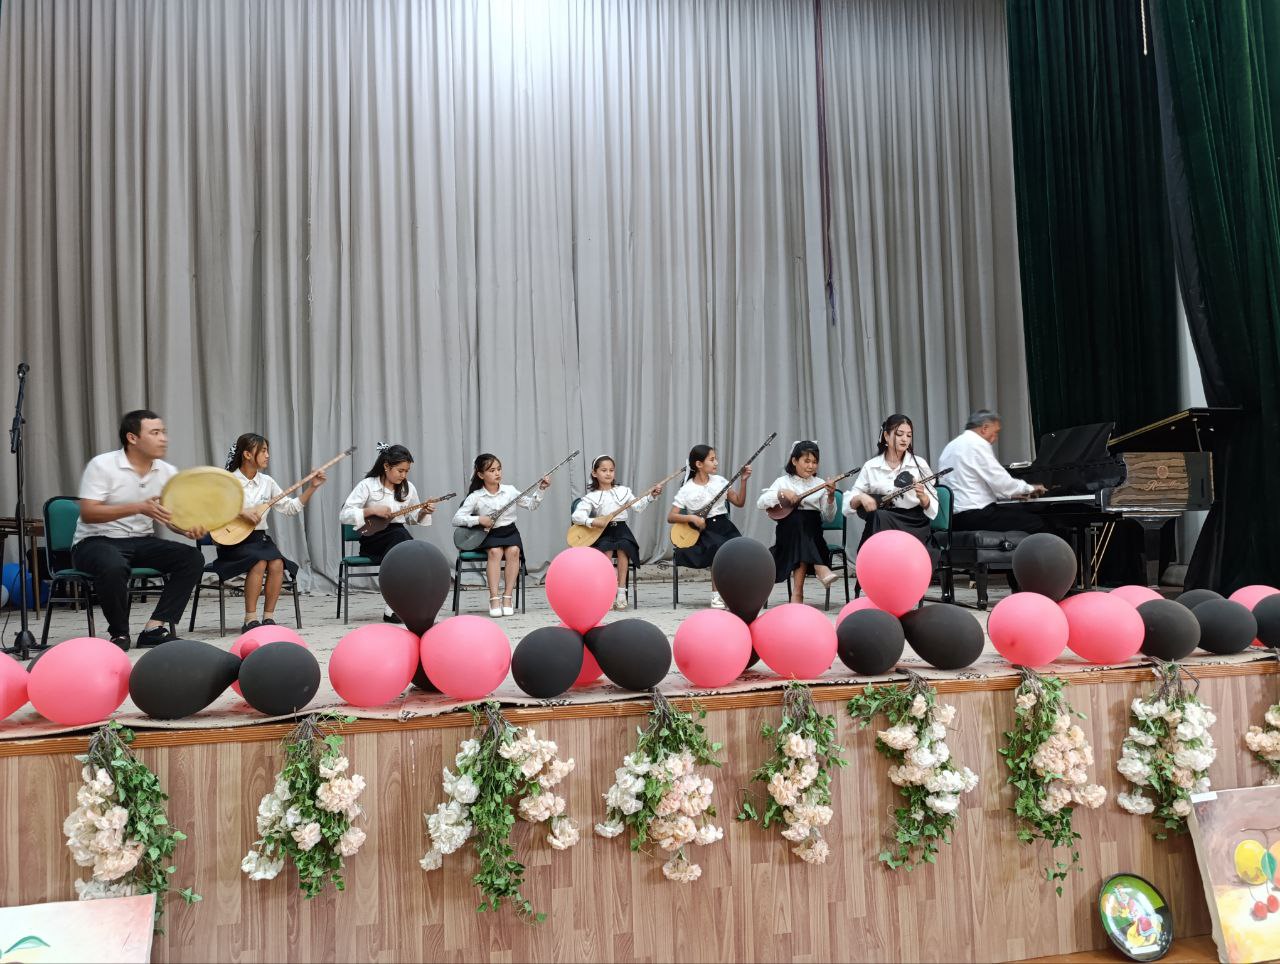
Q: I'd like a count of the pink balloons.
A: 15